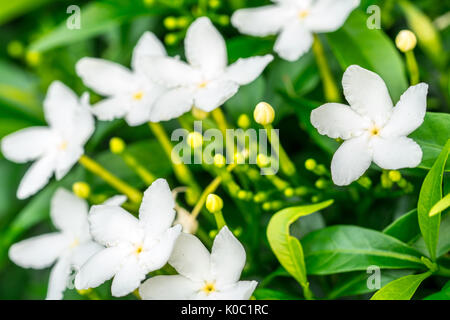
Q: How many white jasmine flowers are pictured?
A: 8